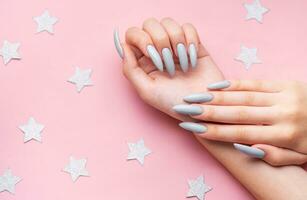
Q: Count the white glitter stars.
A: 10